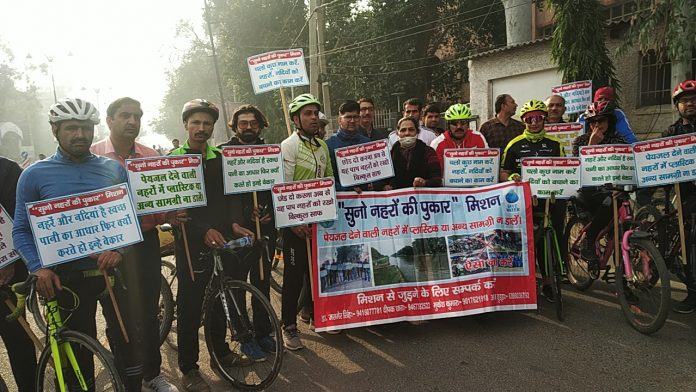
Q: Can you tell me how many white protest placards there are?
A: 13